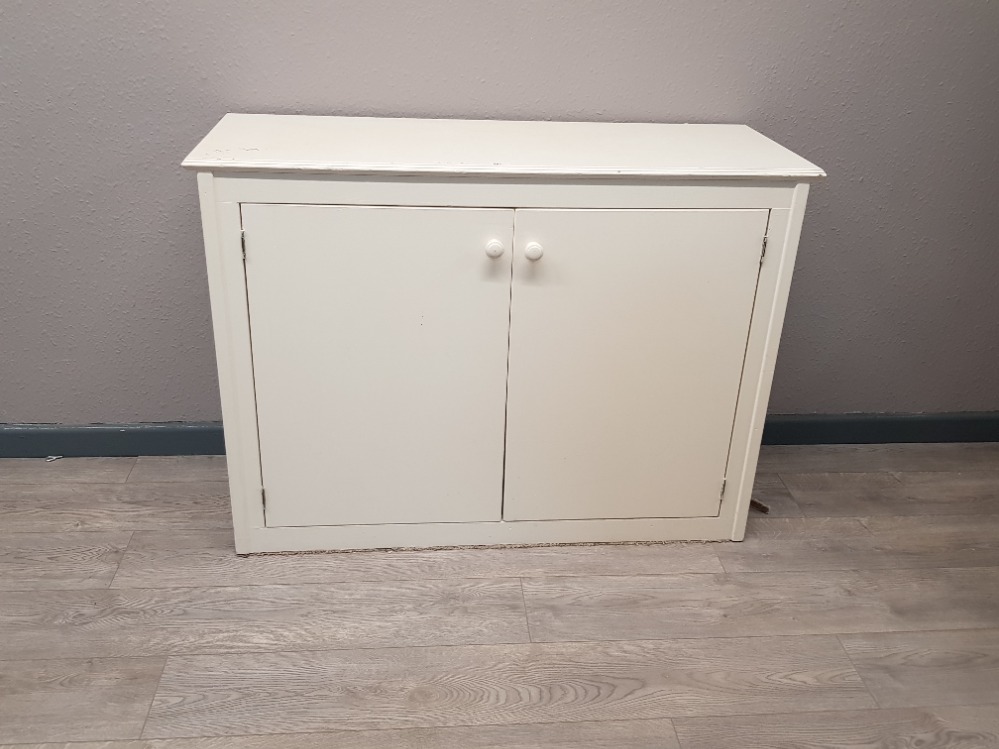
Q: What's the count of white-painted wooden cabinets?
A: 1